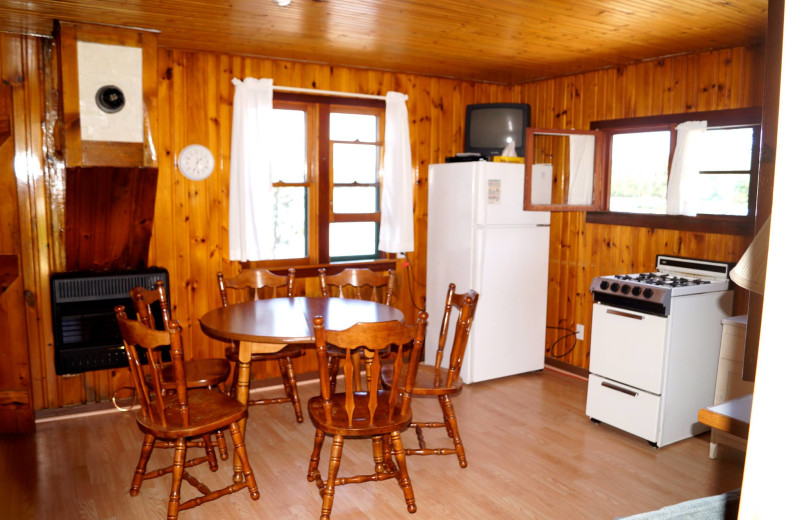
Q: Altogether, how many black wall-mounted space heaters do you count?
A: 1